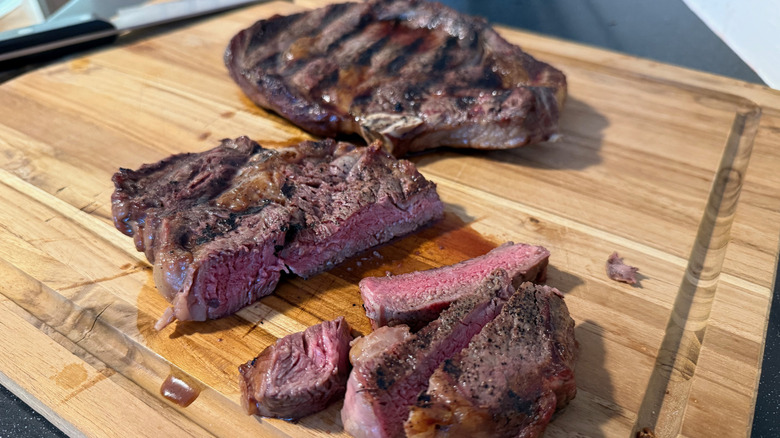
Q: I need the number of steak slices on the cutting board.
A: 4